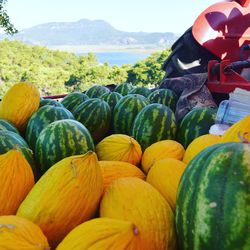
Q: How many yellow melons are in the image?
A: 12